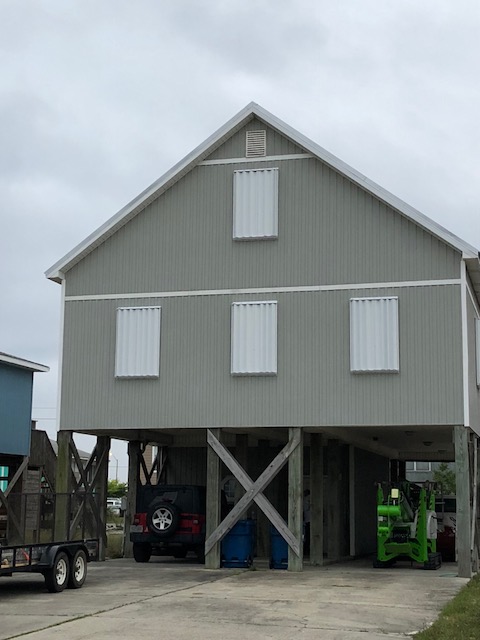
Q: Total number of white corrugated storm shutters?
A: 4